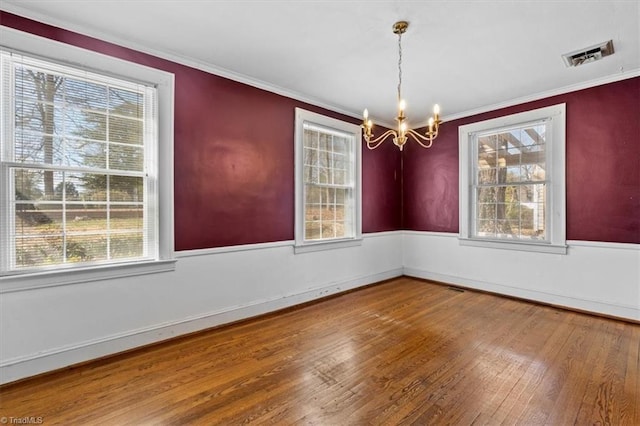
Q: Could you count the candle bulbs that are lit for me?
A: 6